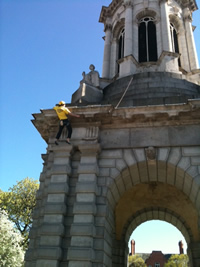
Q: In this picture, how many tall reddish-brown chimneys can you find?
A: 2